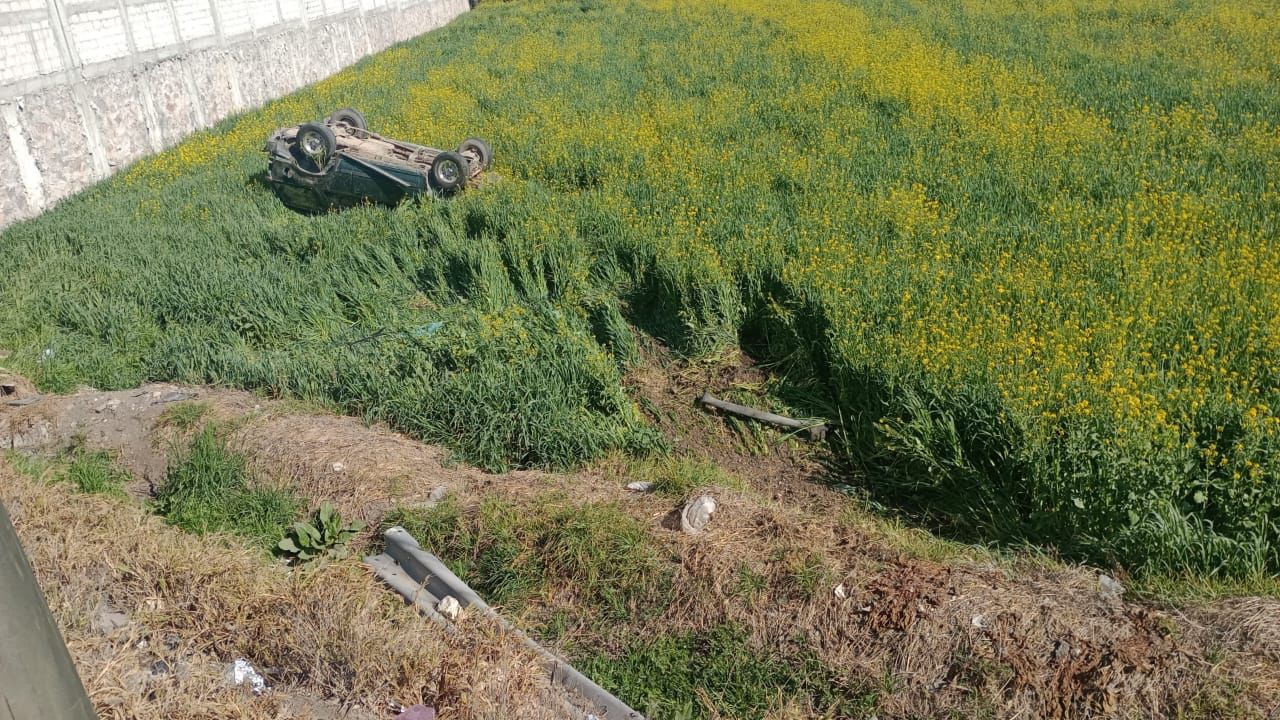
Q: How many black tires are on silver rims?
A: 2